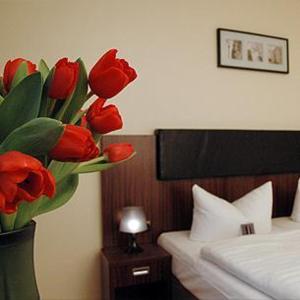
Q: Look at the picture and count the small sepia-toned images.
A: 3